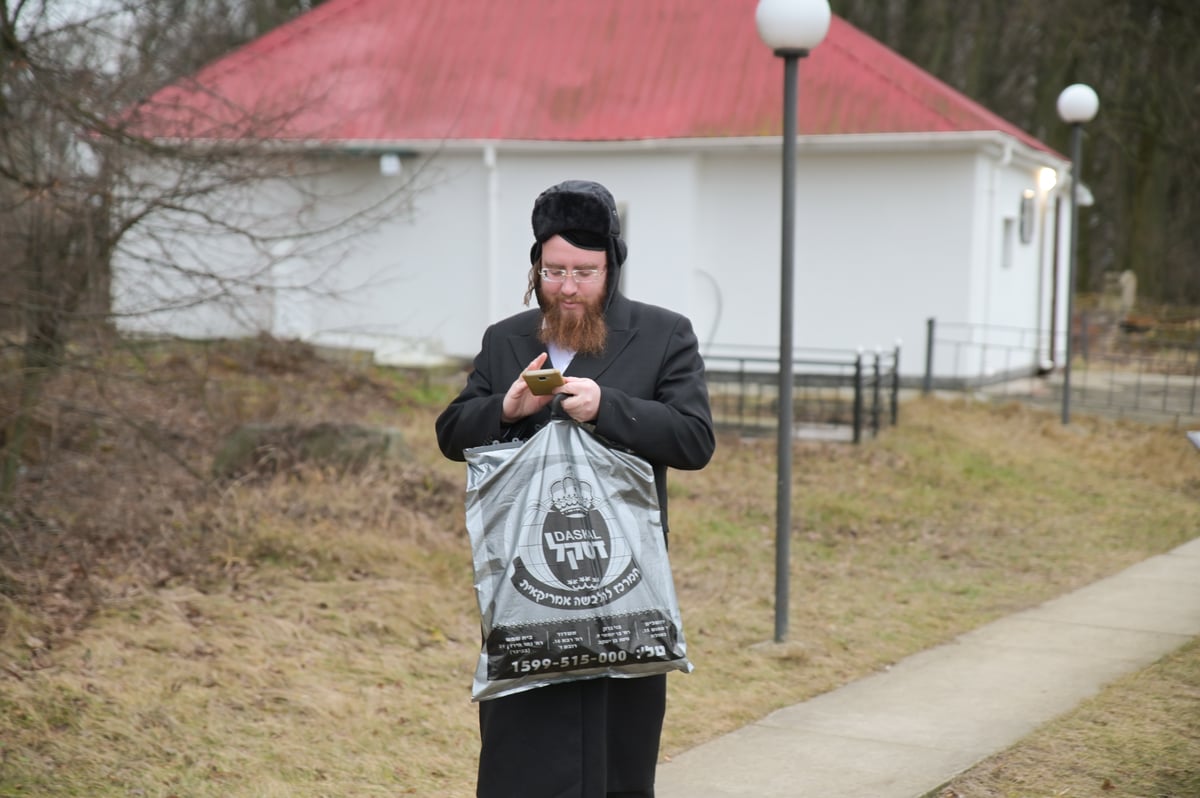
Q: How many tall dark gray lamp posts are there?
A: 2